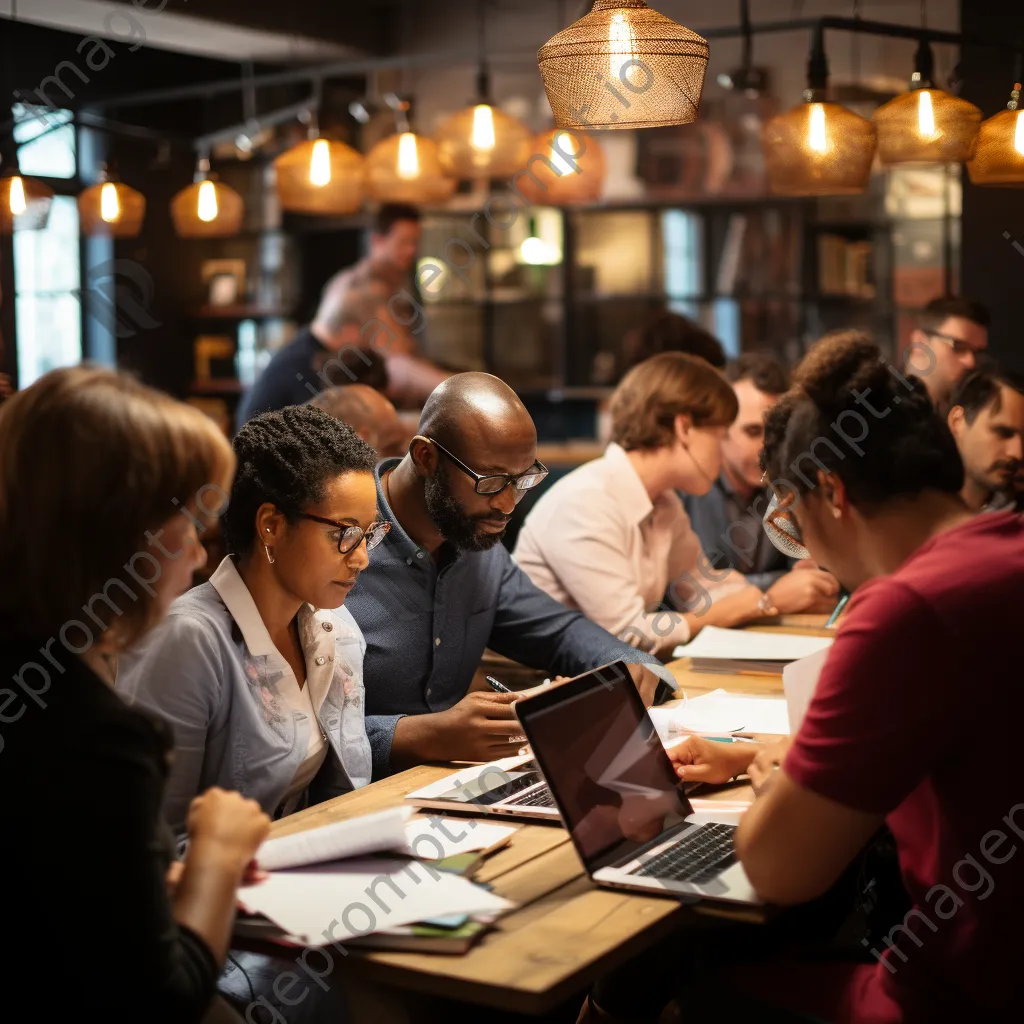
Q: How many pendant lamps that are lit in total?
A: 11